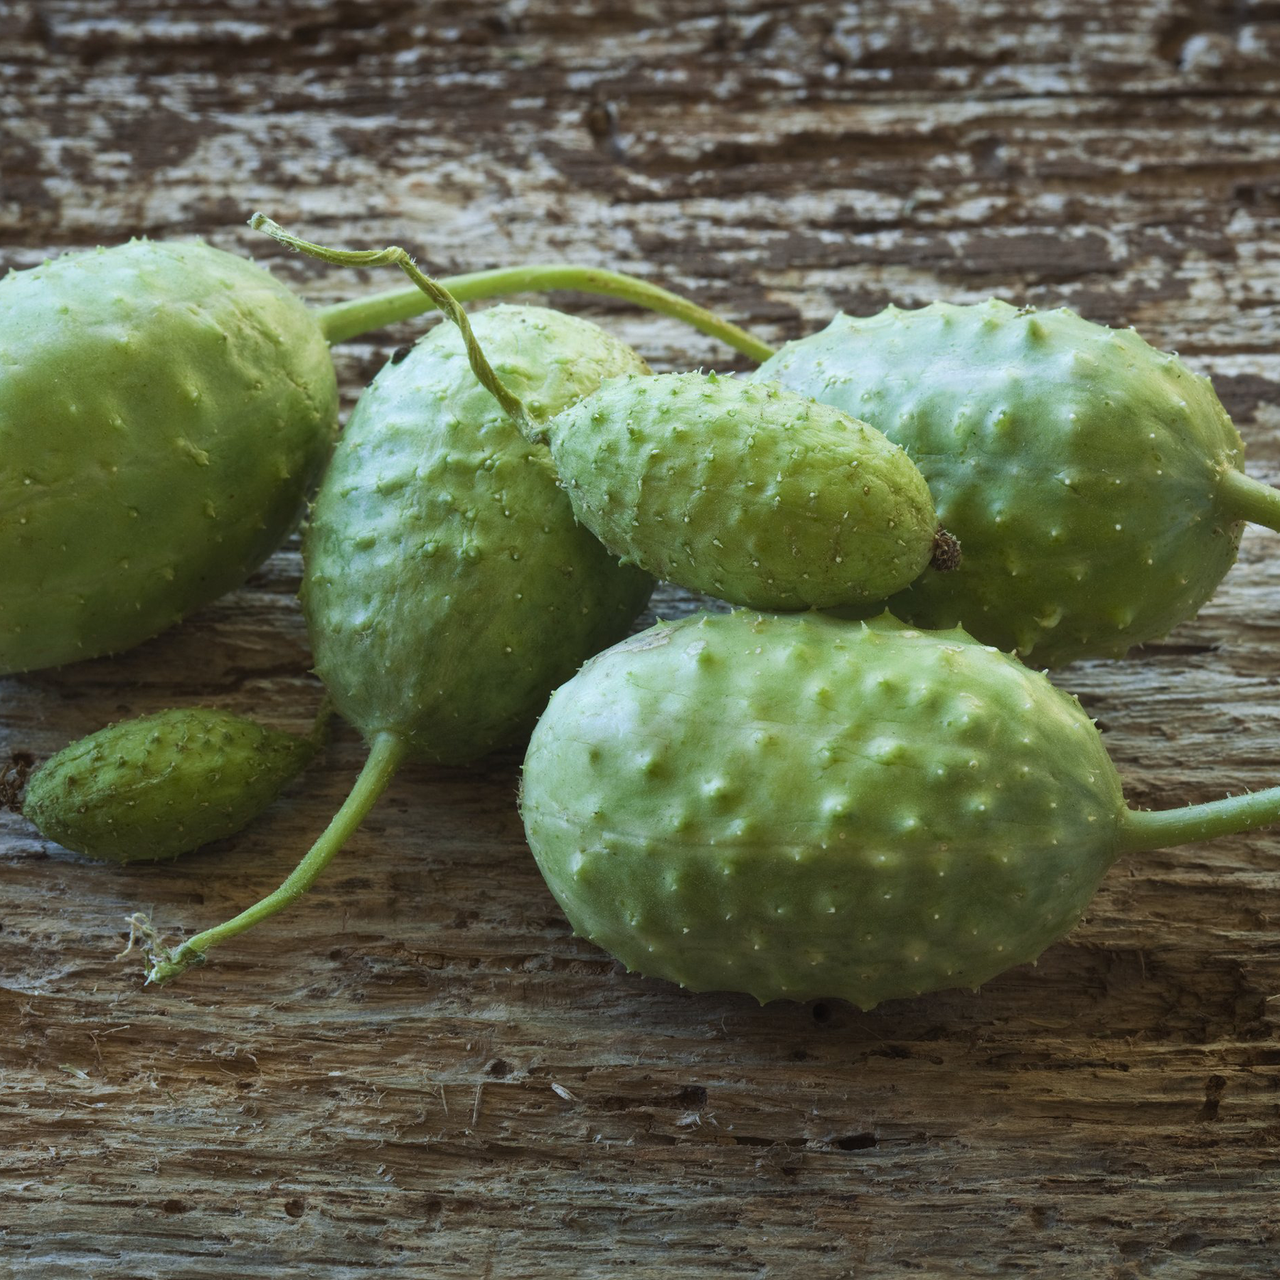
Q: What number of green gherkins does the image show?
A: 6